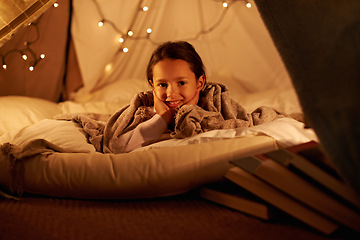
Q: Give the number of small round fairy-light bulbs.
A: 13